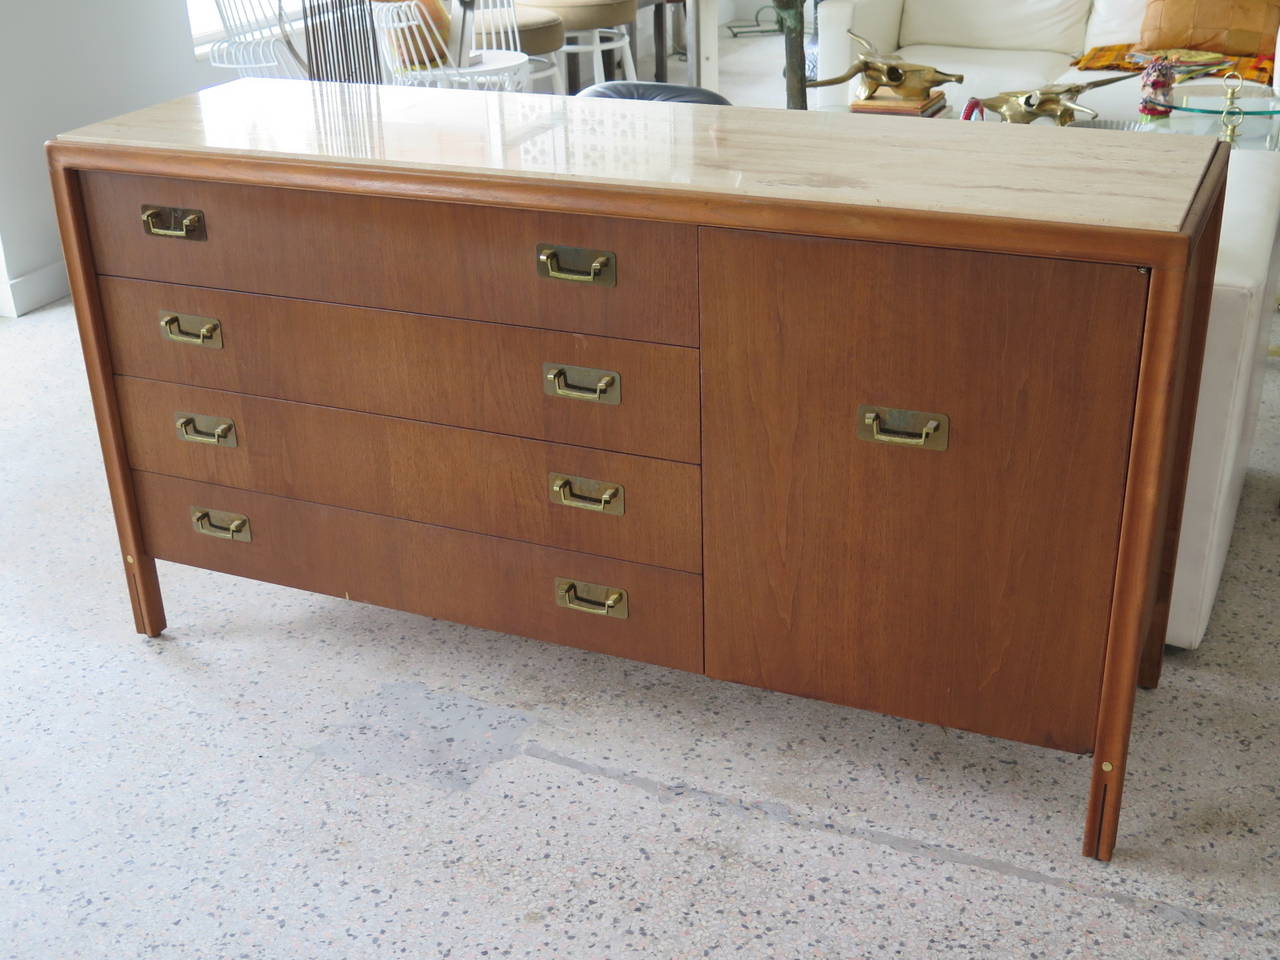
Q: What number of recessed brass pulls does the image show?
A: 9